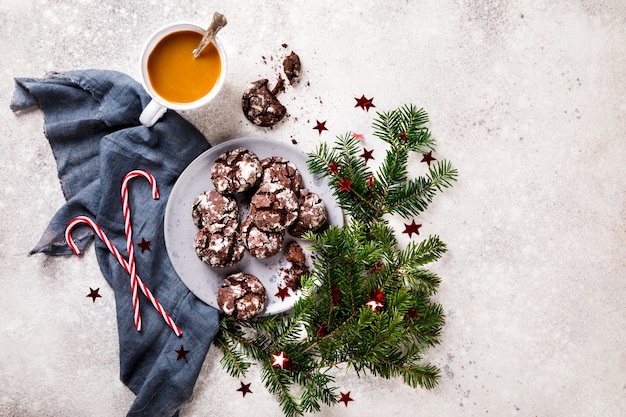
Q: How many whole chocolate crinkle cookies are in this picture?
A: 8